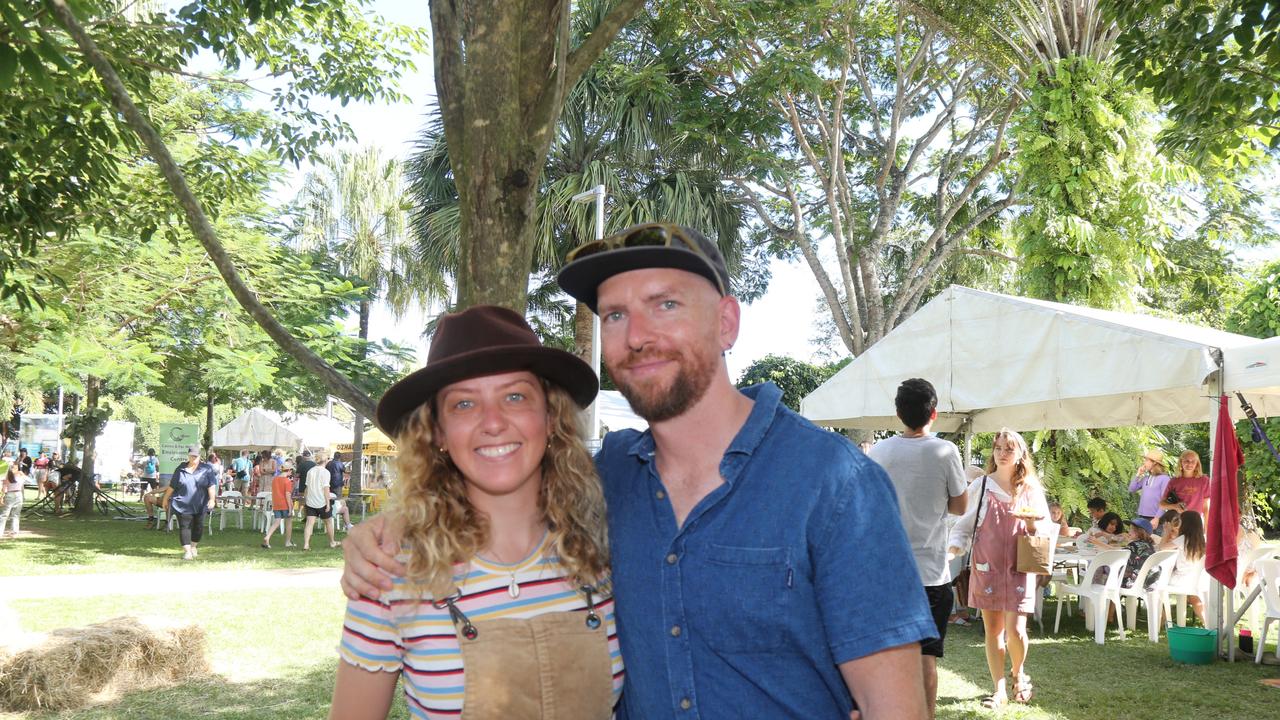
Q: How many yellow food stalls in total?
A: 1